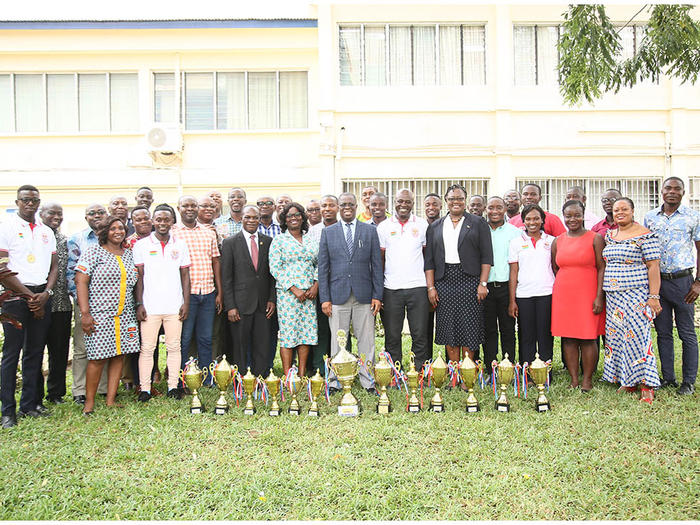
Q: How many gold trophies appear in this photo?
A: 13